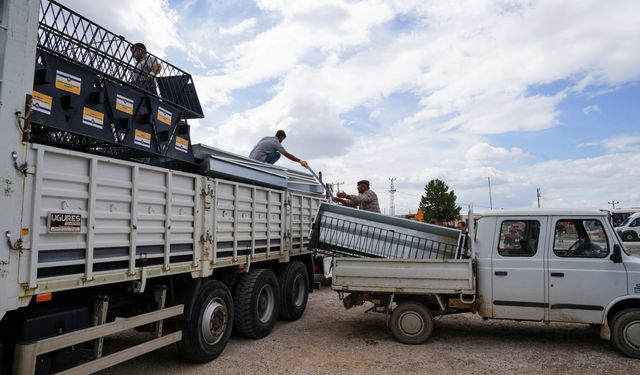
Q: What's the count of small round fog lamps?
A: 0